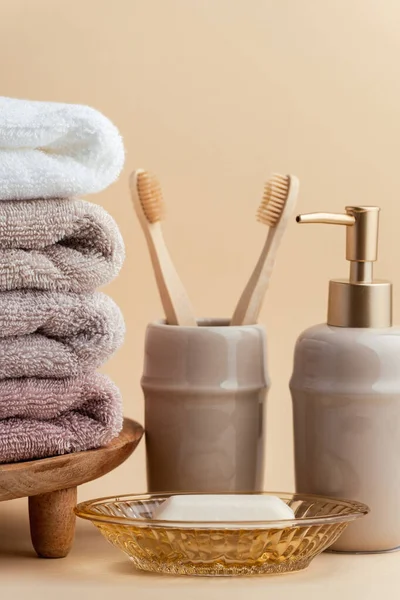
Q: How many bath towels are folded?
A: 4